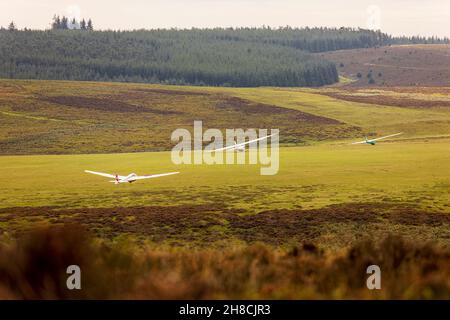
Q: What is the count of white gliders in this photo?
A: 2